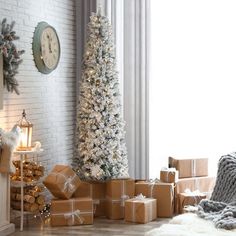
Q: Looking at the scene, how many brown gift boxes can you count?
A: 10